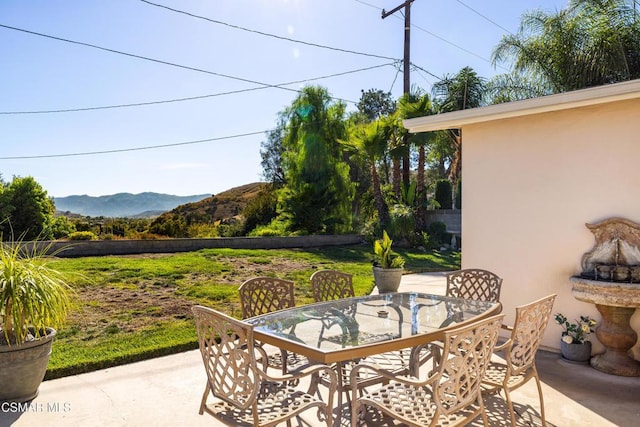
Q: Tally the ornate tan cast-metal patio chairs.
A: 6